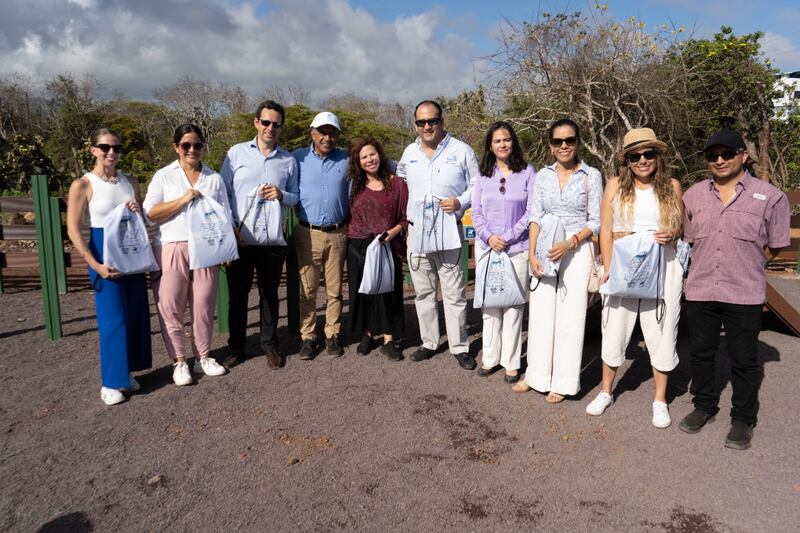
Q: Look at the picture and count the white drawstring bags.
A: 8